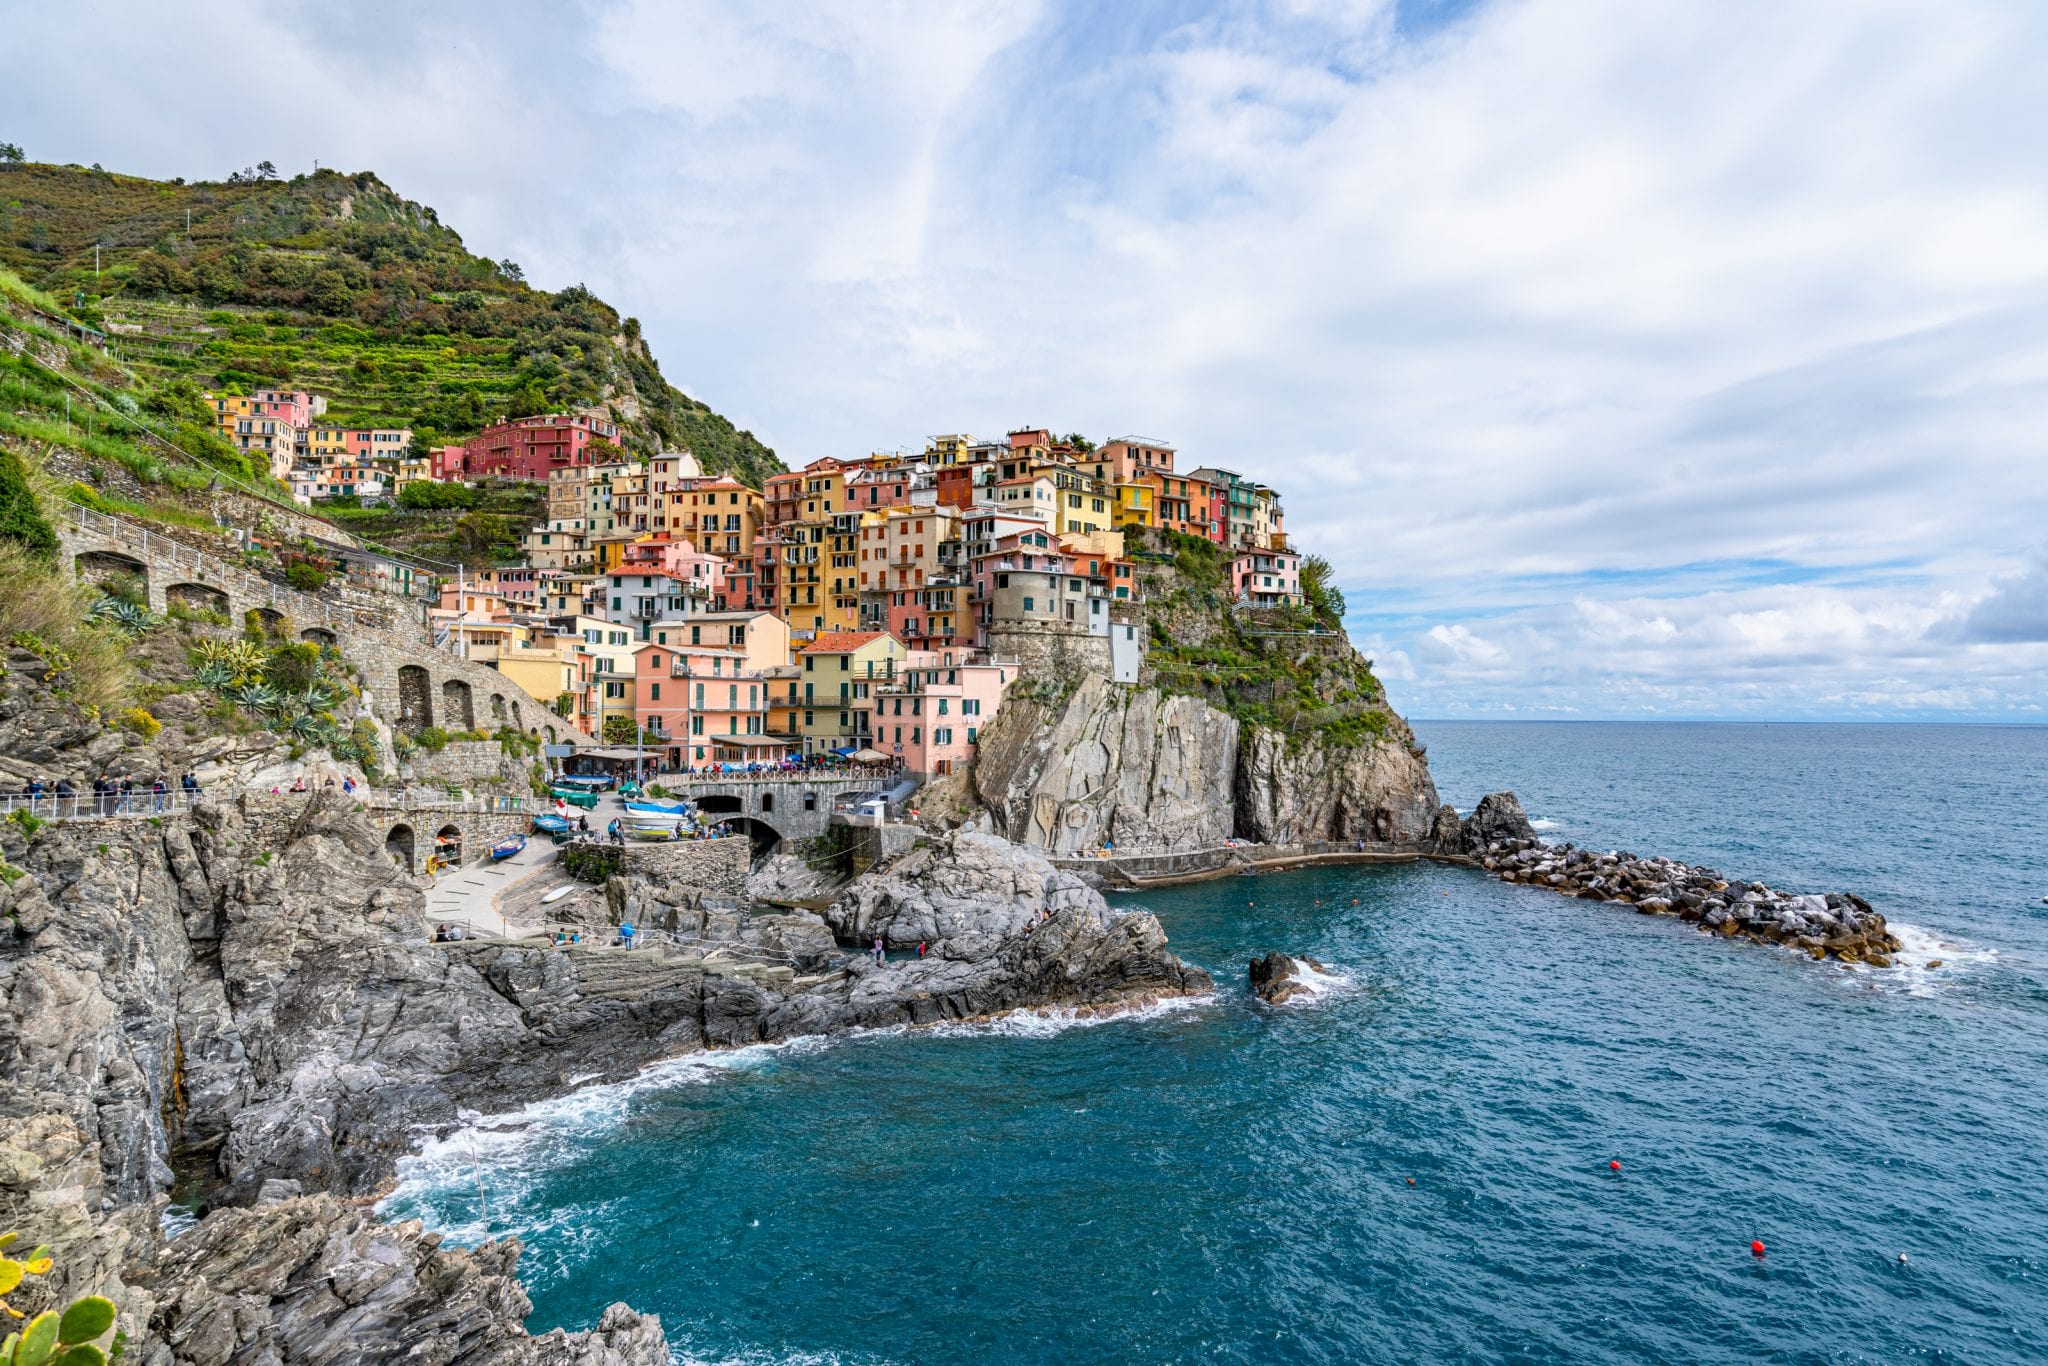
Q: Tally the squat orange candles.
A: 0